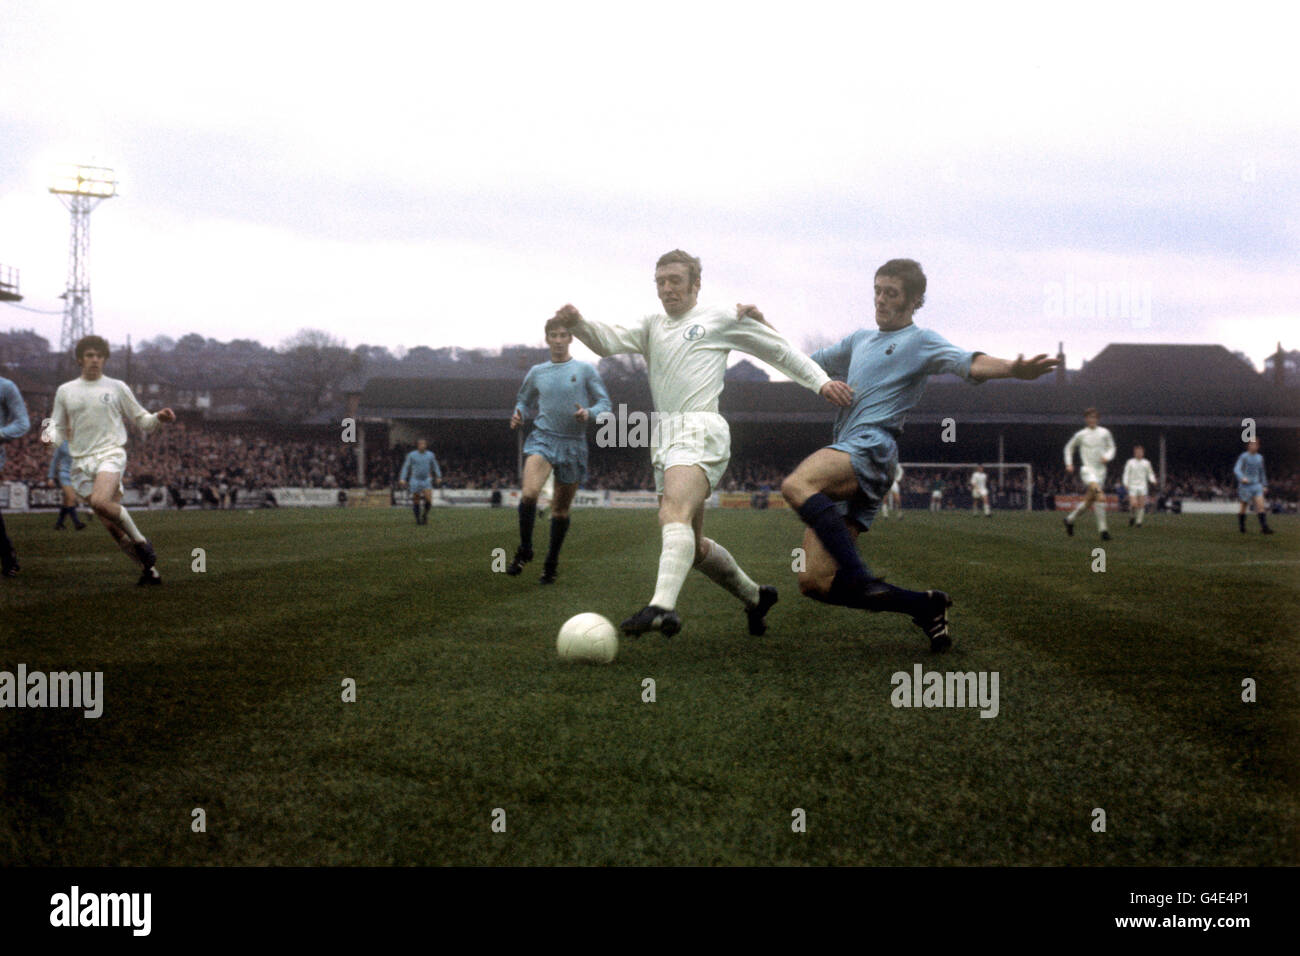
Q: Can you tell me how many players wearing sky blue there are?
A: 6